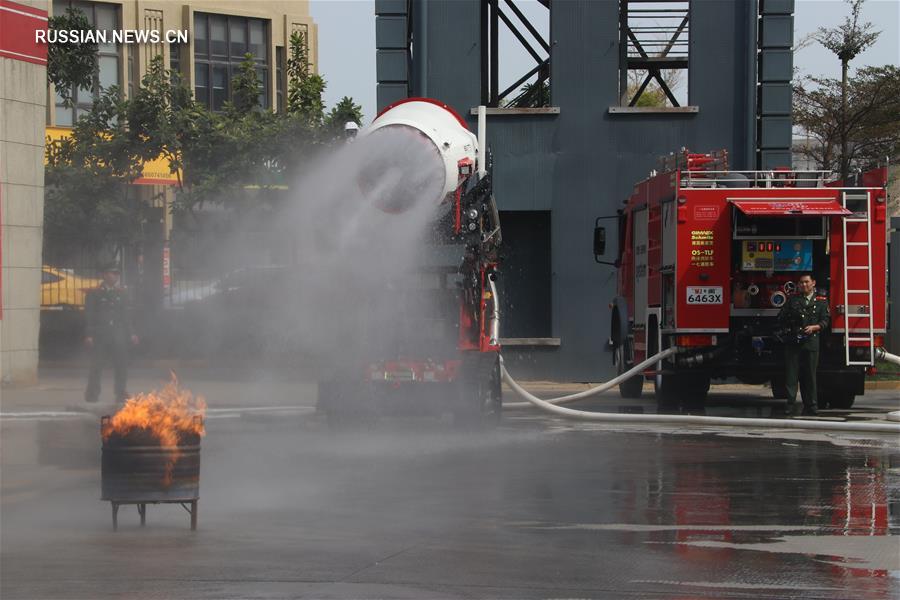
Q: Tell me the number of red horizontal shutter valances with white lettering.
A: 1